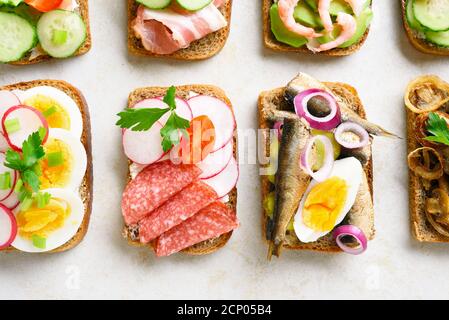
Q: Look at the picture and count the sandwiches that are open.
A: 8